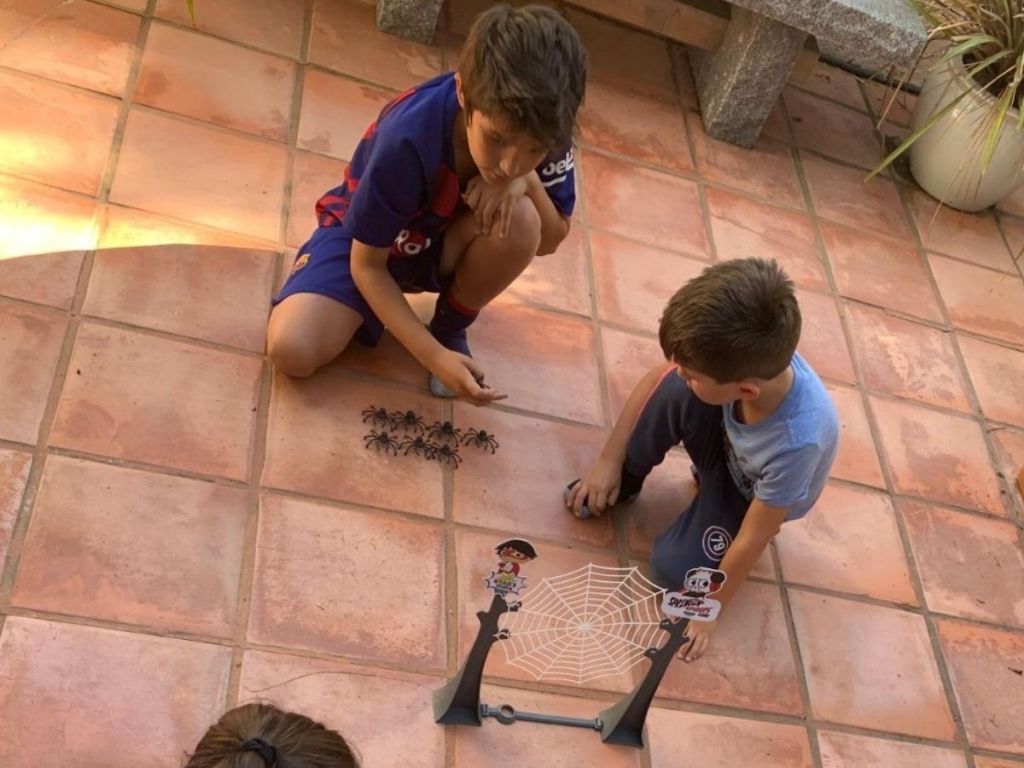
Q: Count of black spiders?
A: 7